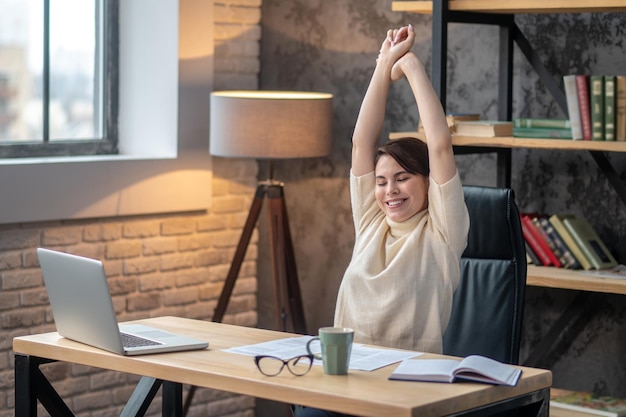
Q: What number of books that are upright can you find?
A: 5